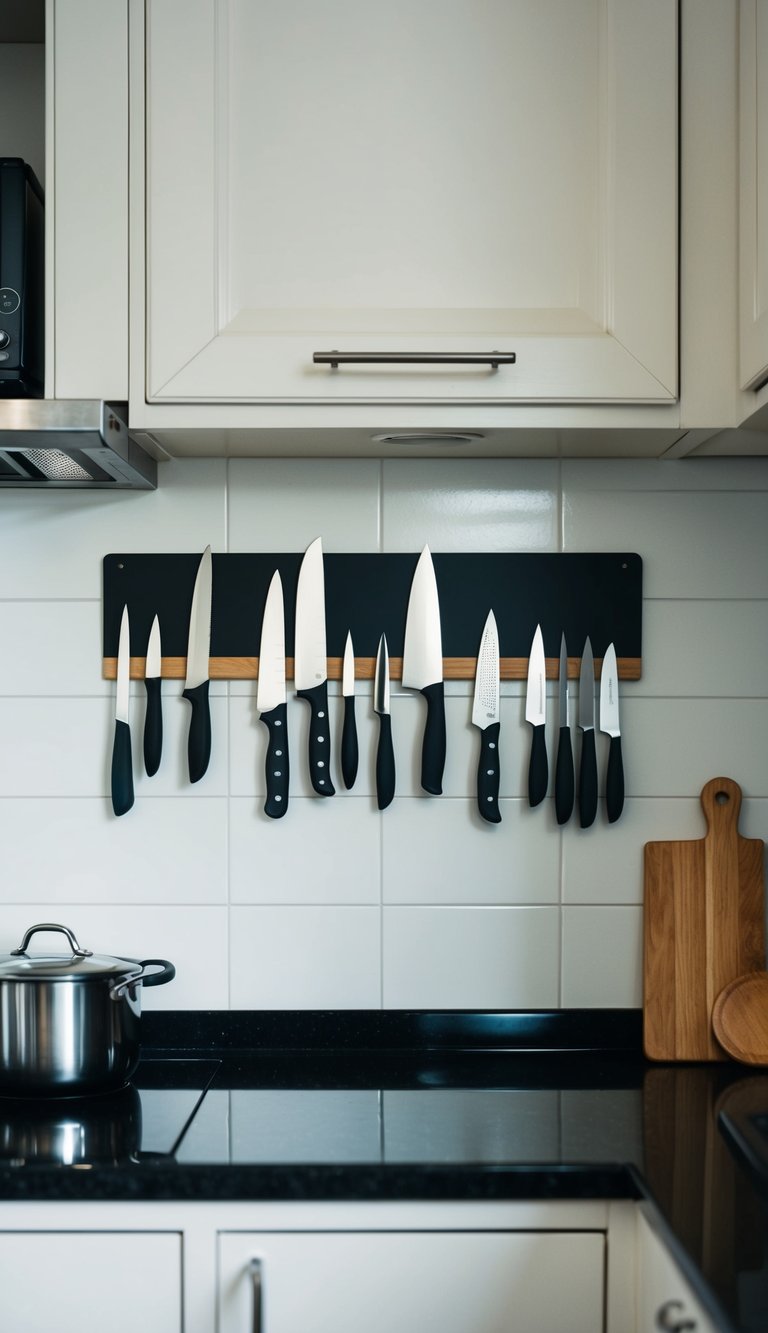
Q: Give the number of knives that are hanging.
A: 13